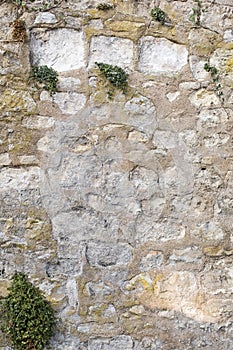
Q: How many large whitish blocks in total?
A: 3